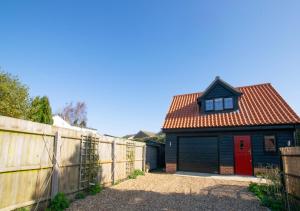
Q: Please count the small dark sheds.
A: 1